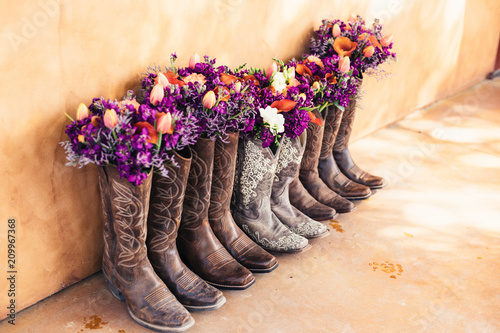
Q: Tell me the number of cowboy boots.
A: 10